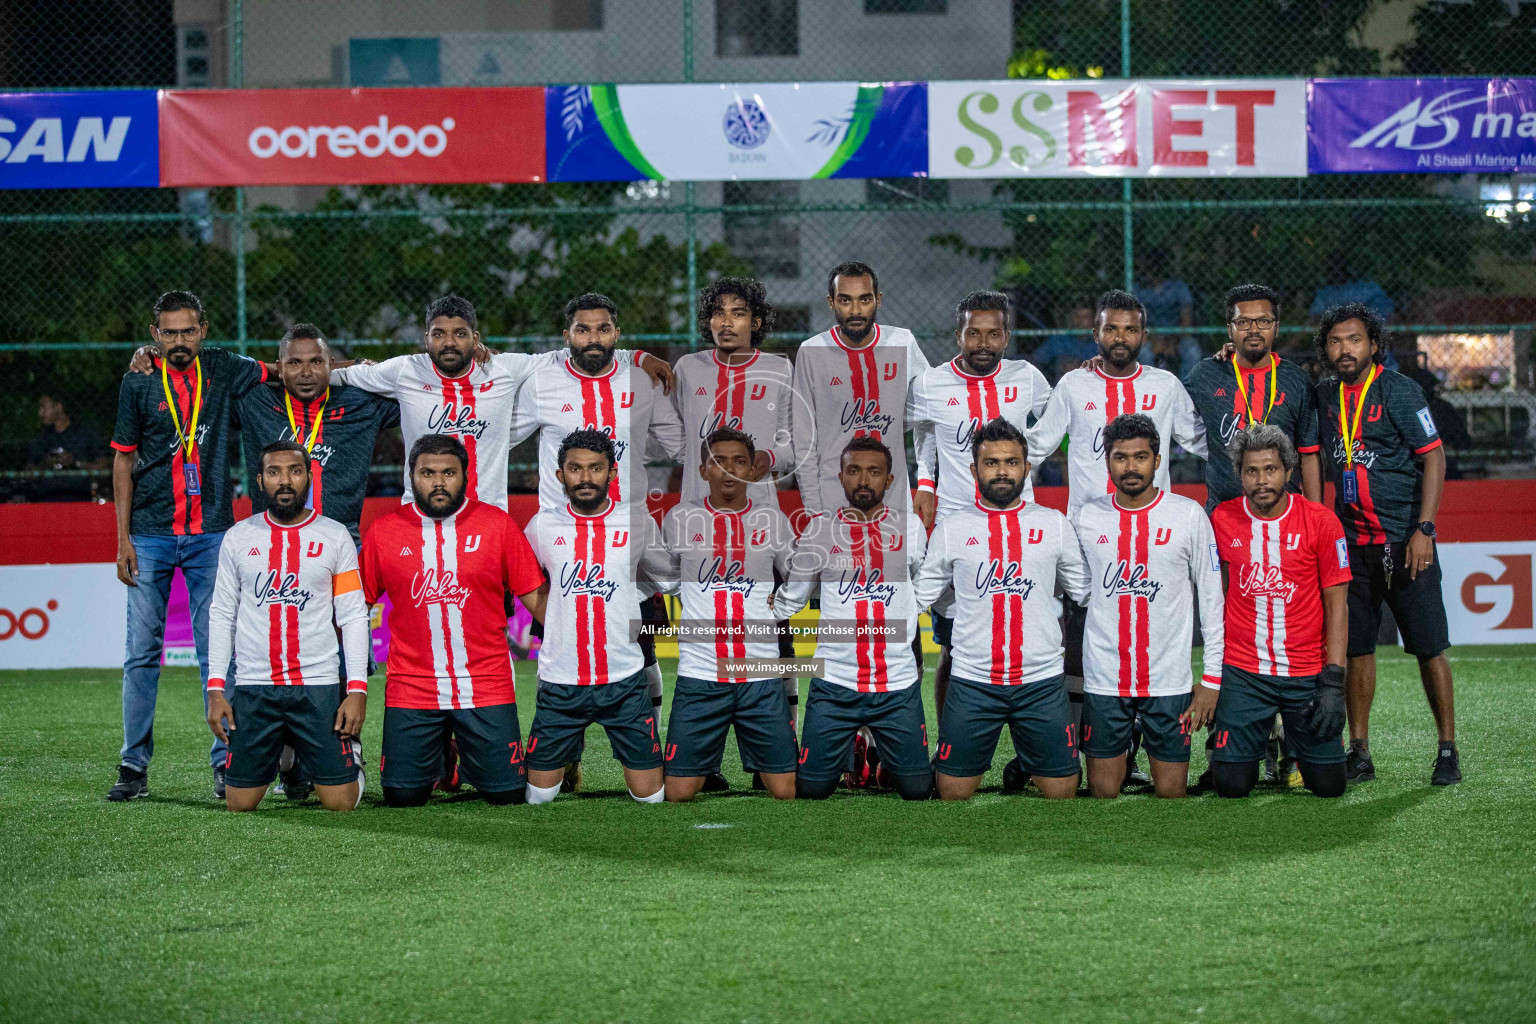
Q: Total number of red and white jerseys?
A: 14